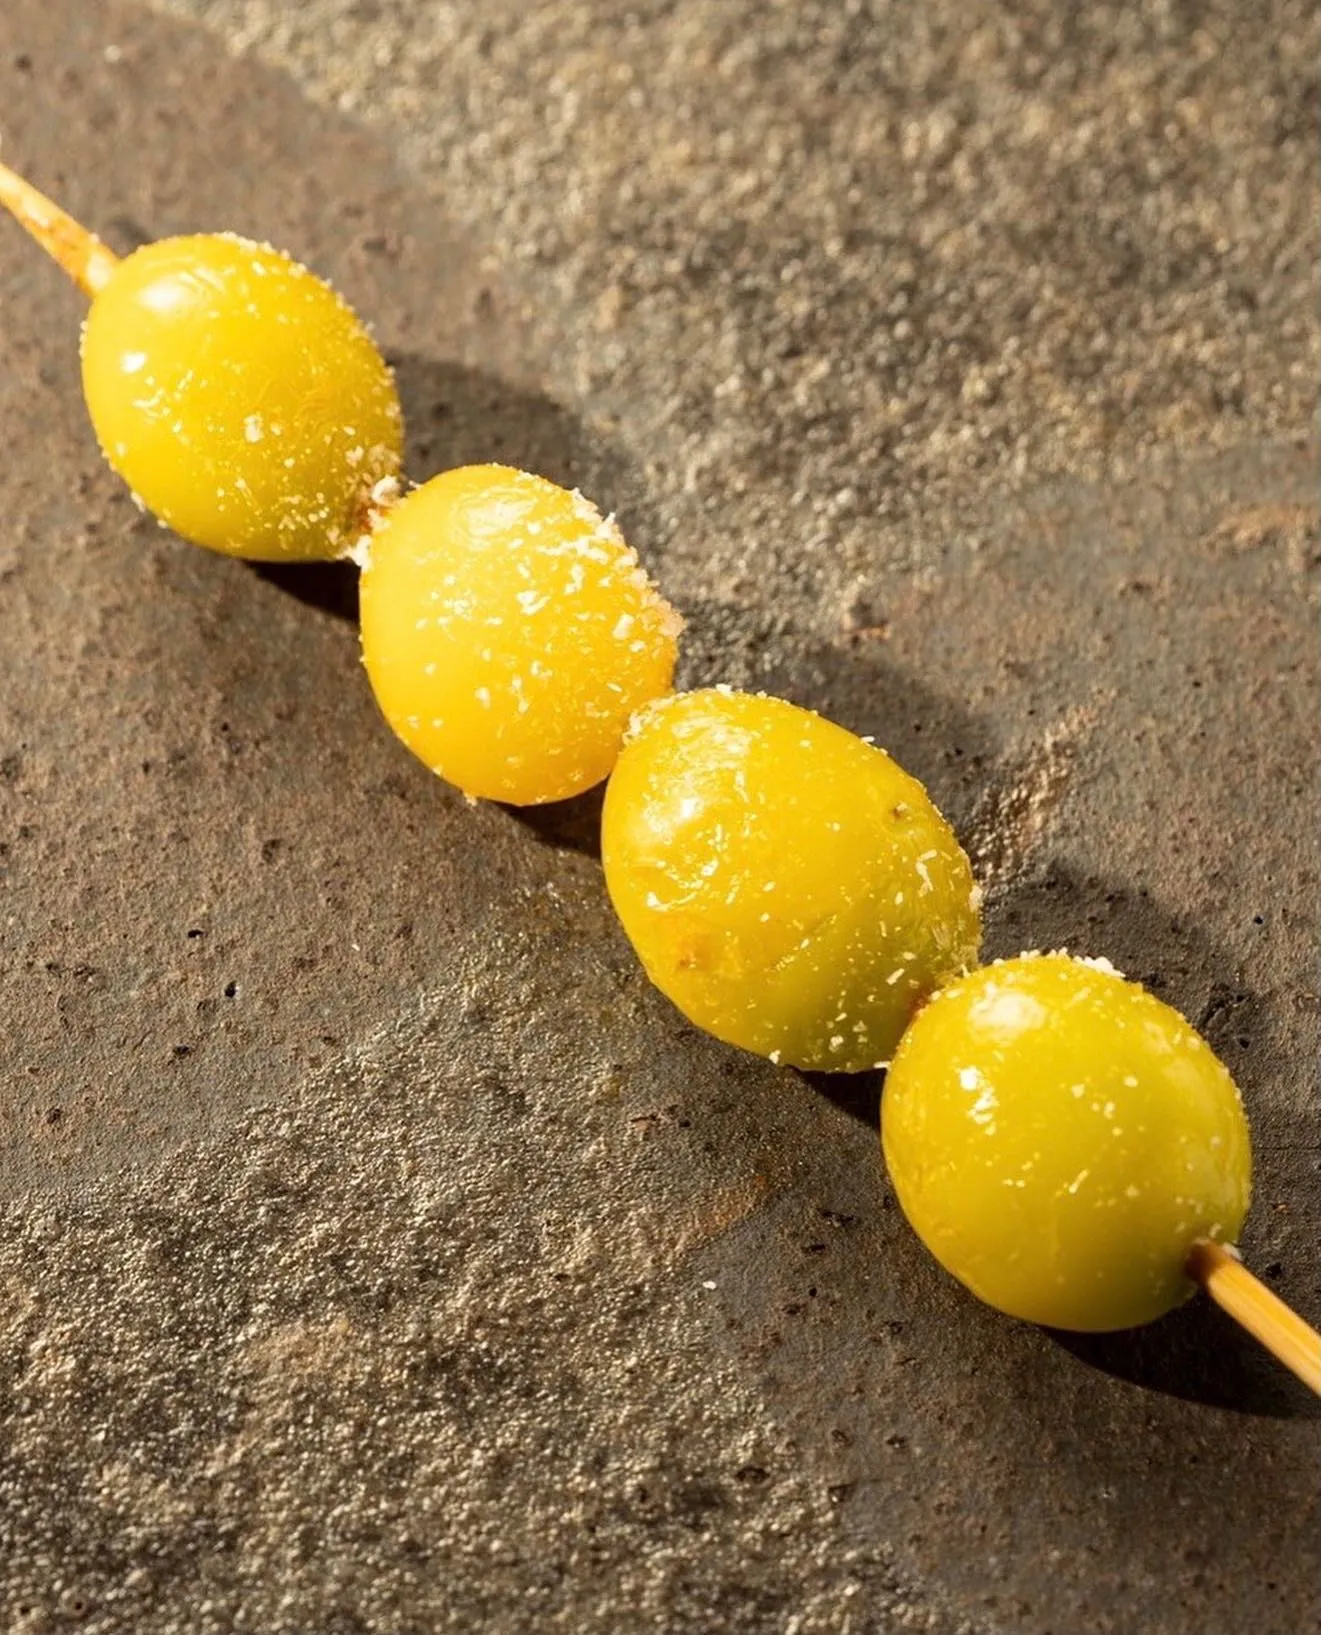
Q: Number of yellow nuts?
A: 4